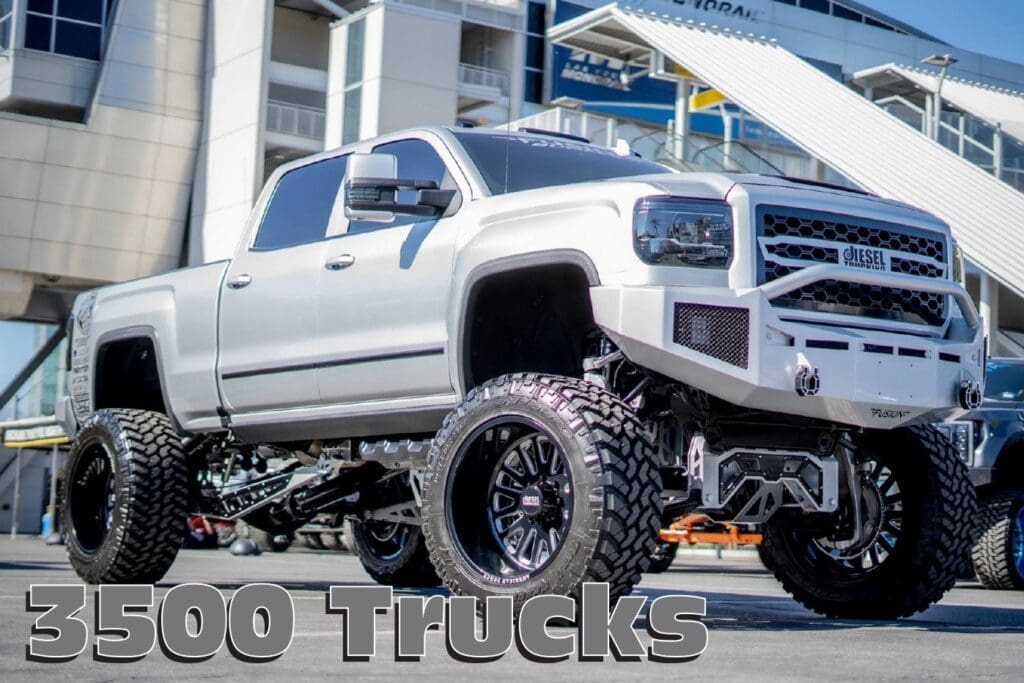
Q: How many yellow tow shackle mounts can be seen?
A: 0